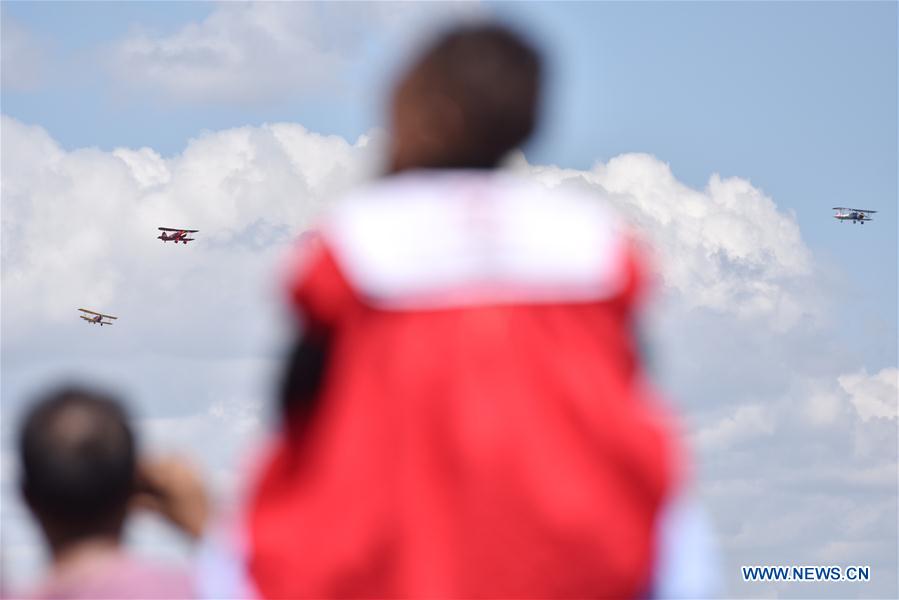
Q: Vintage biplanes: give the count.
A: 3